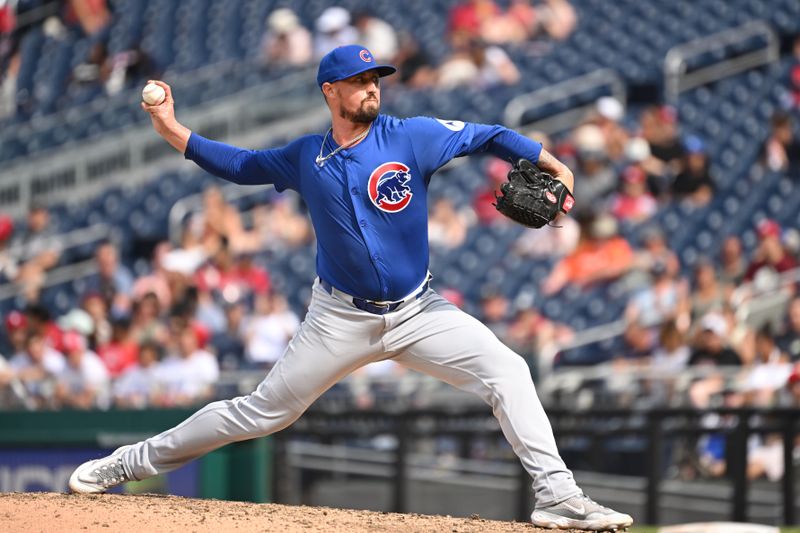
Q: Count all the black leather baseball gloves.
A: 1